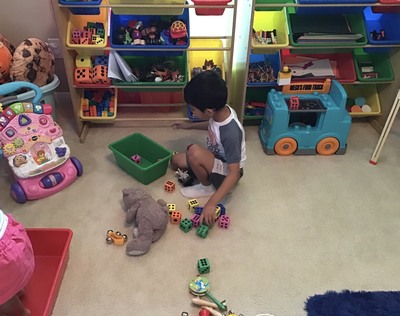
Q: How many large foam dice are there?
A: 4